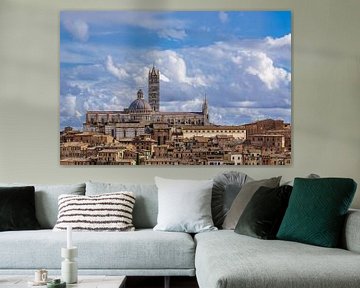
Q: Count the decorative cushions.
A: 7